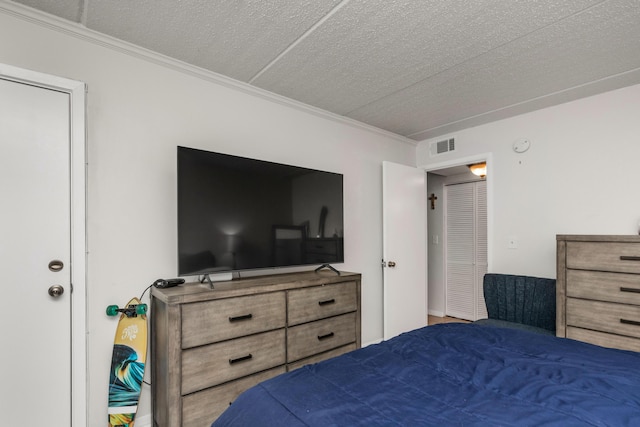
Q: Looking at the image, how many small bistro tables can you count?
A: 0